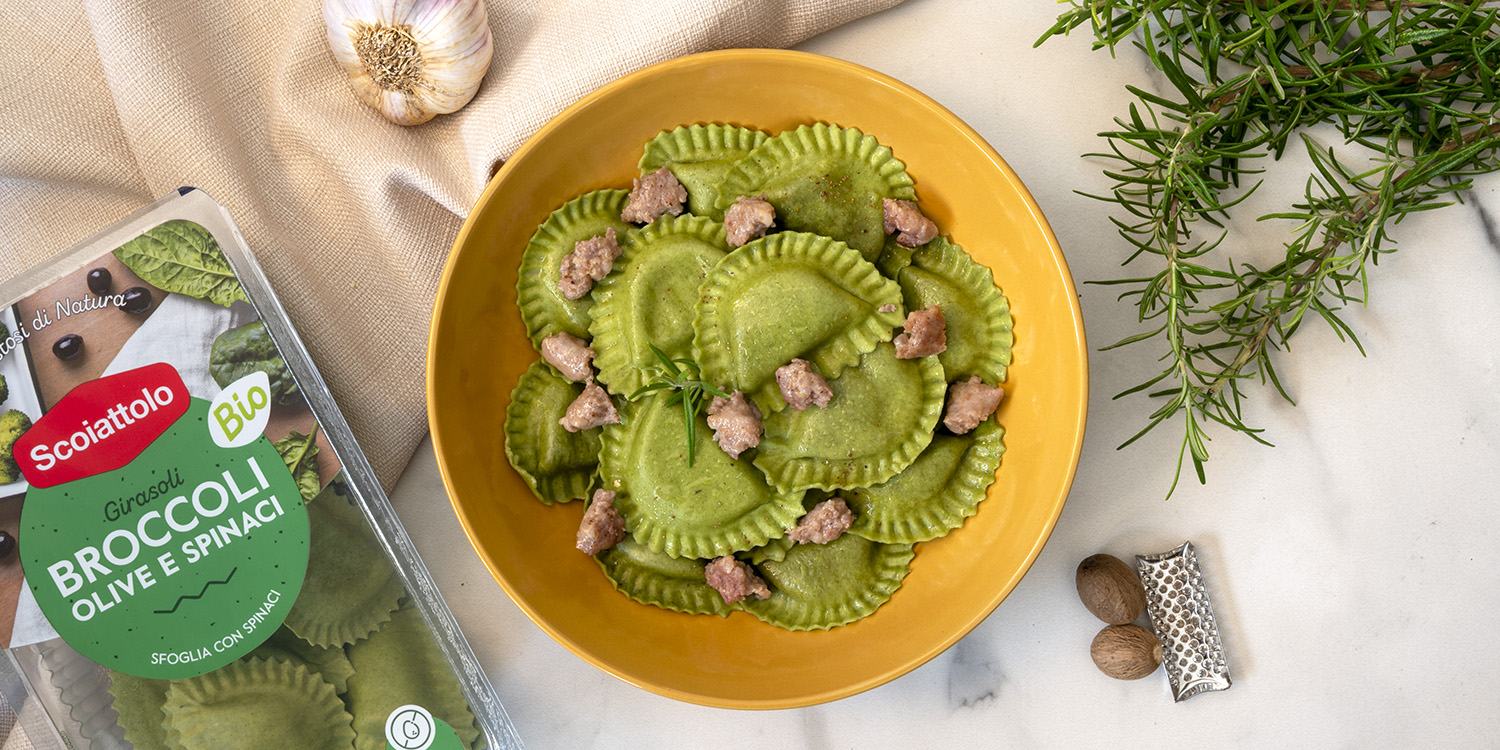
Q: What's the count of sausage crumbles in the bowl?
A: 13